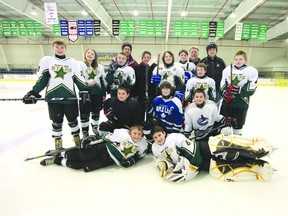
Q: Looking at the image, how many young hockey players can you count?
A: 12